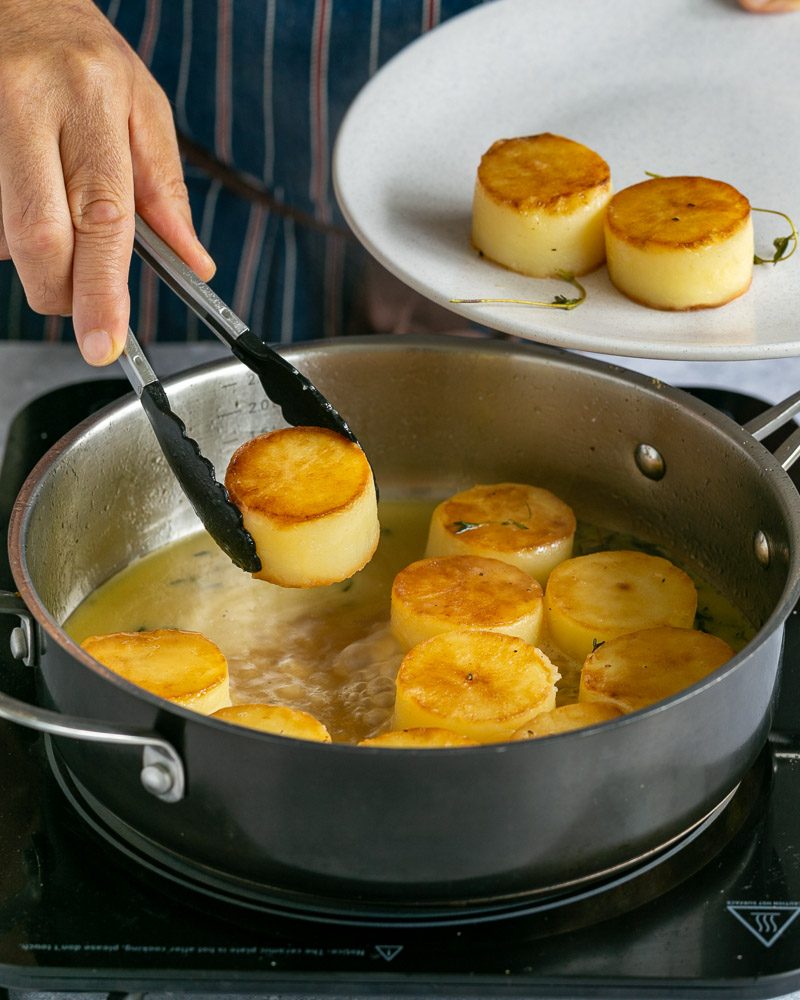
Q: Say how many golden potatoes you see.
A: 12